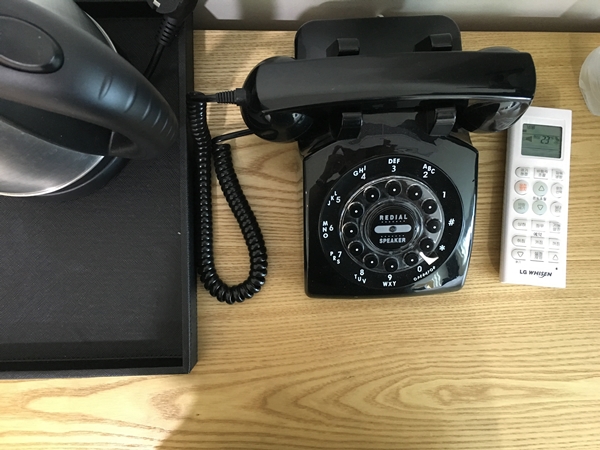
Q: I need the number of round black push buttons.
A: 12